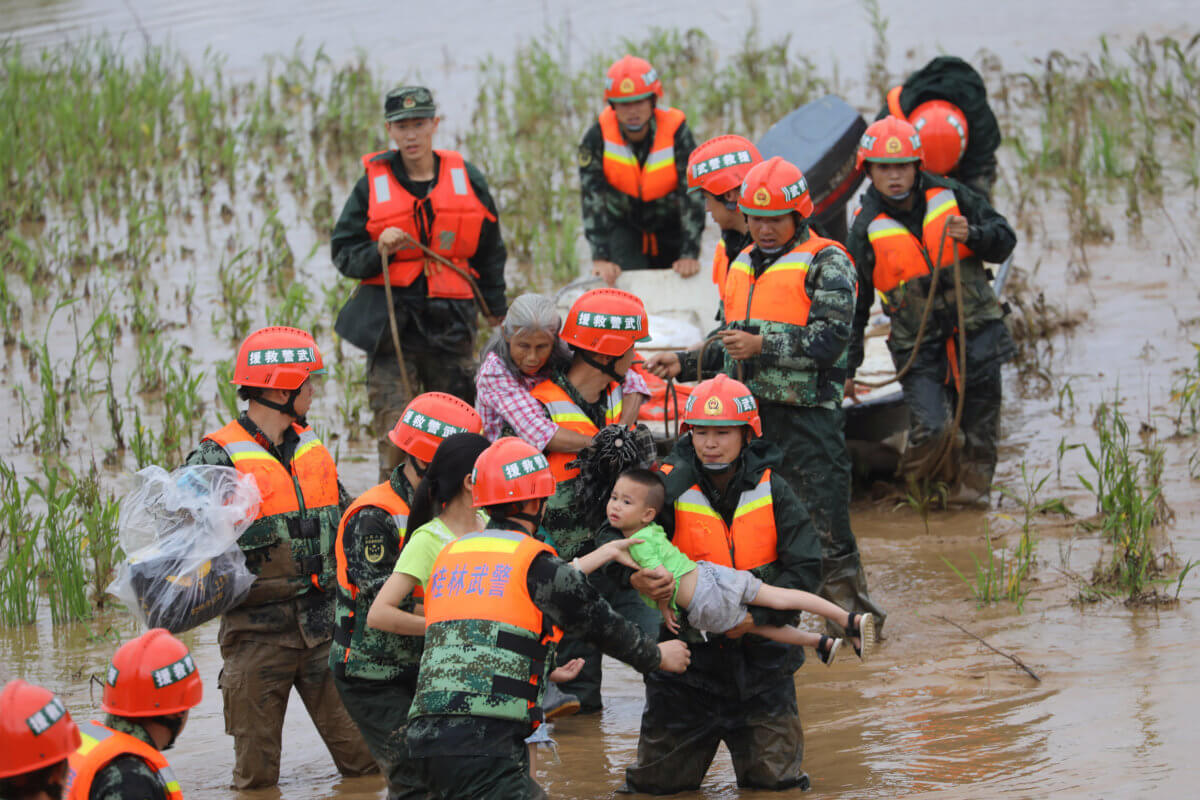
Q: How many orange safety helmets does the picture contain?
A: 12